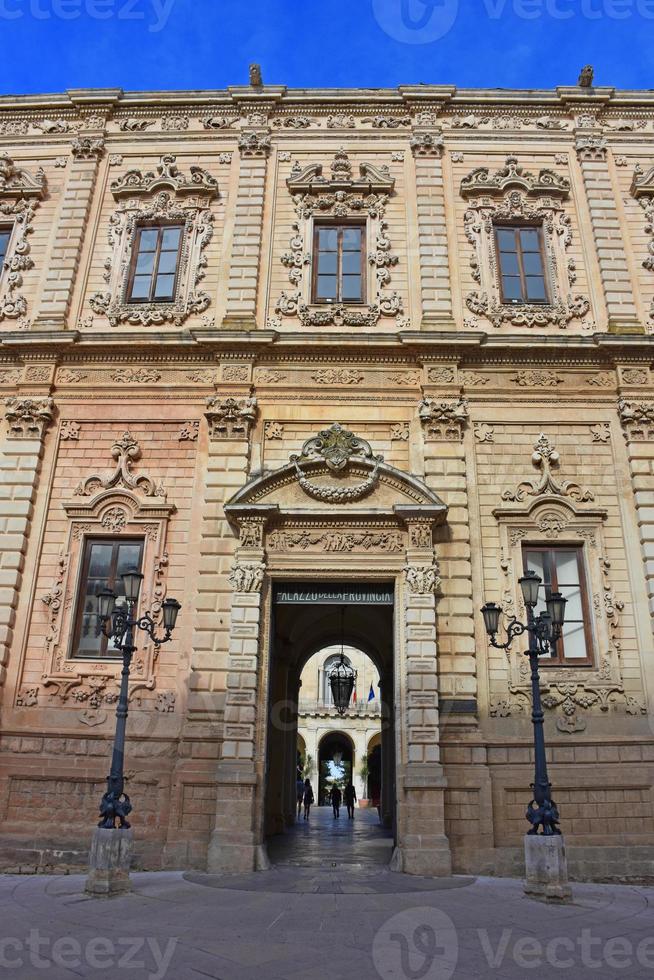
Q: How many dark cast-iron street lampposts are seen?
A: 2